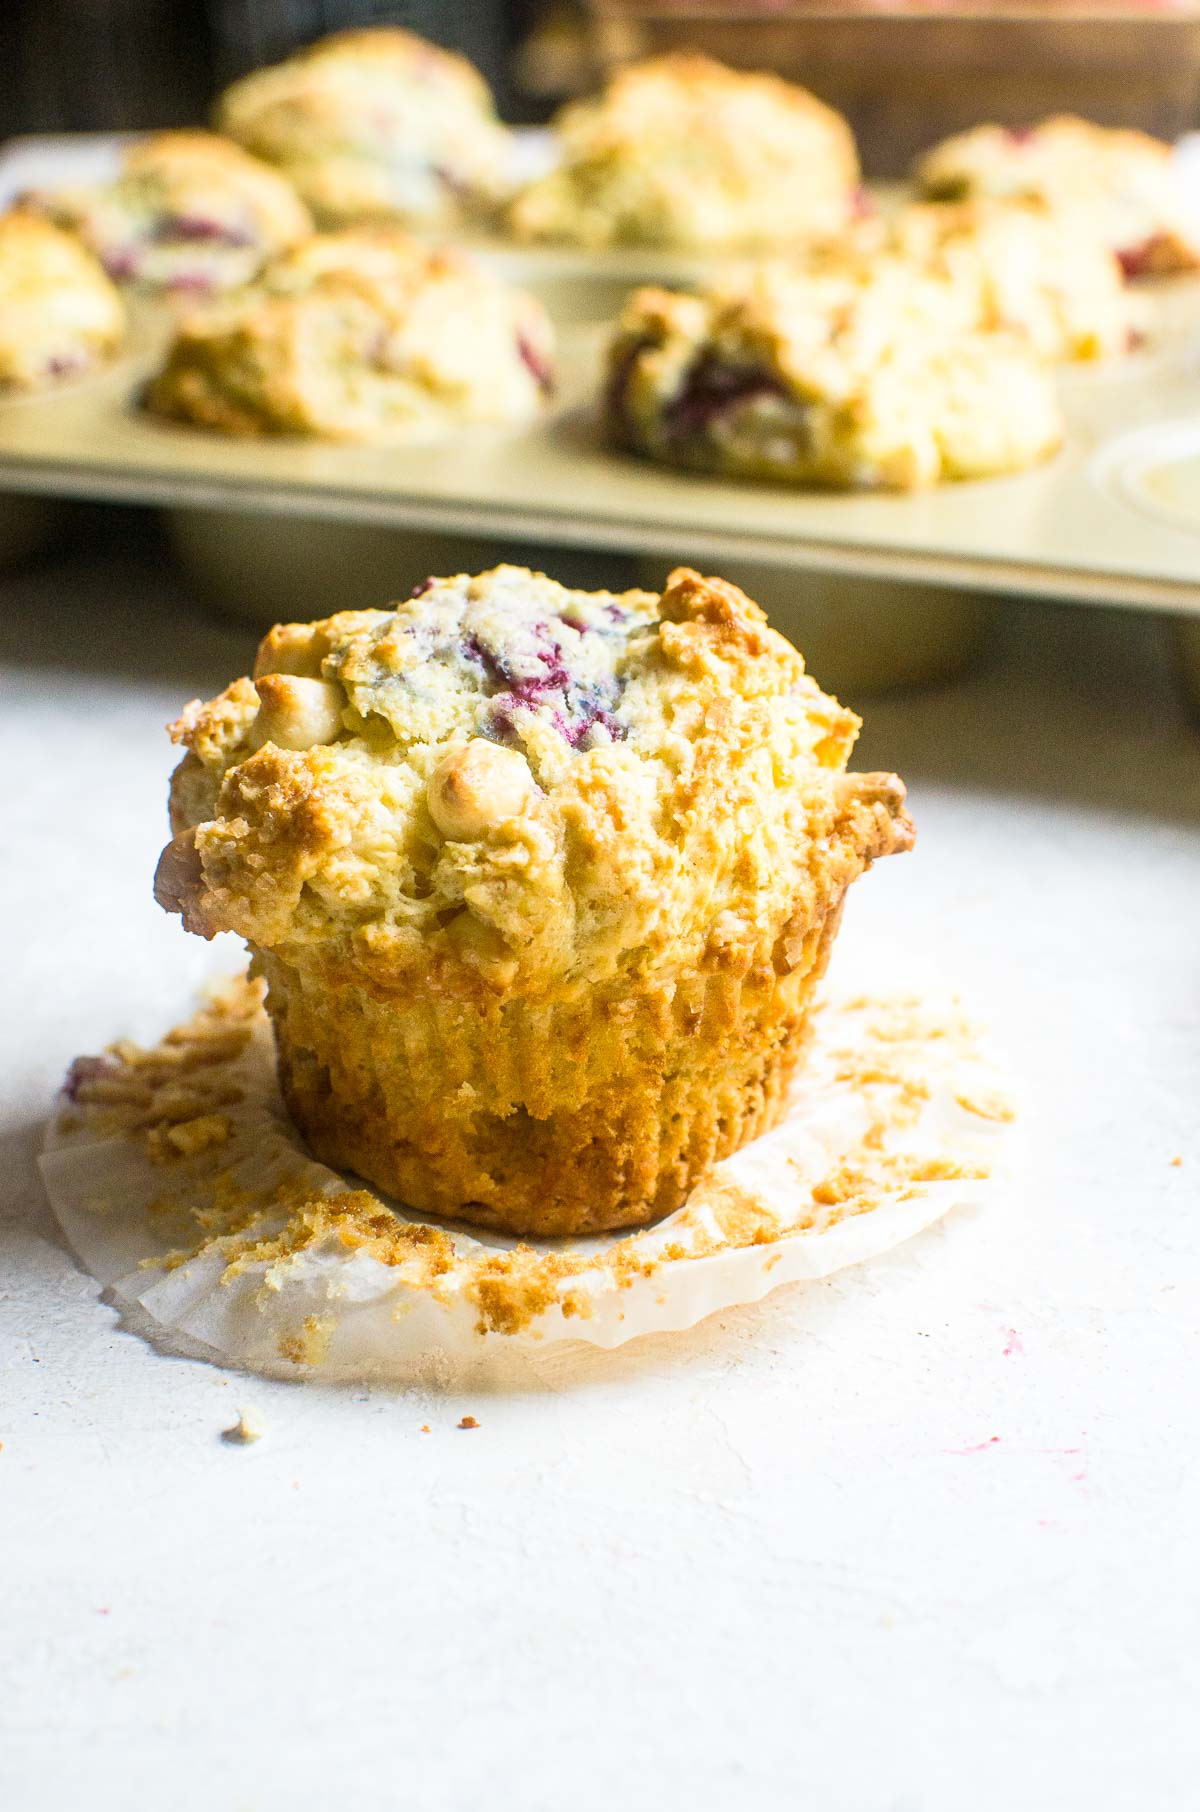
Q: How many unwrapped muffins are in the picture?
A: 1